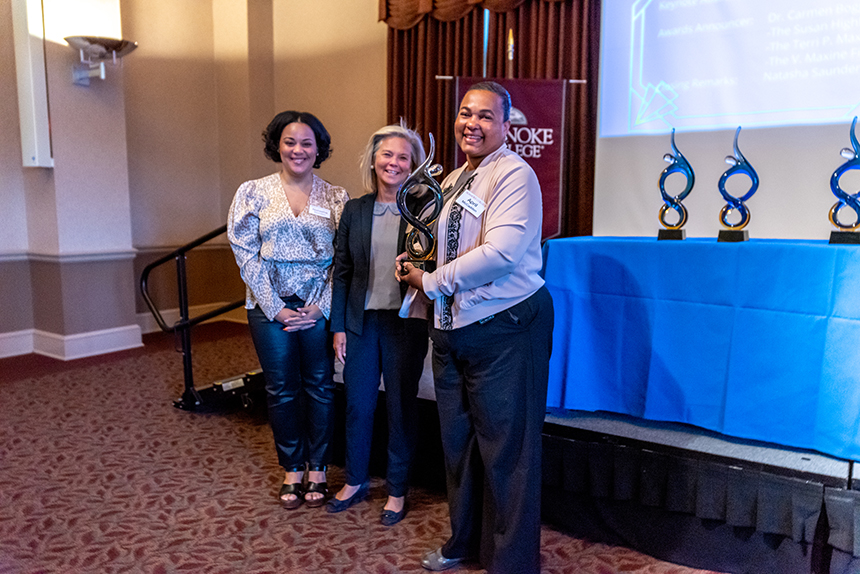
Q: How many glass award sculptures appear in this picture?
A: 4